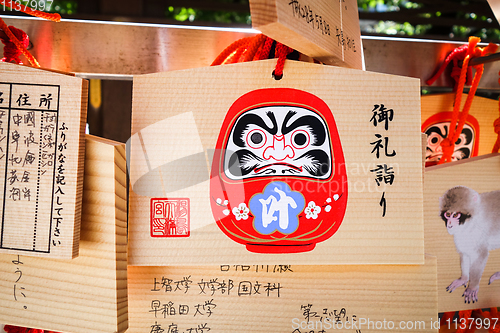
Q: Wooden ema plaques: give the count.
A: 7